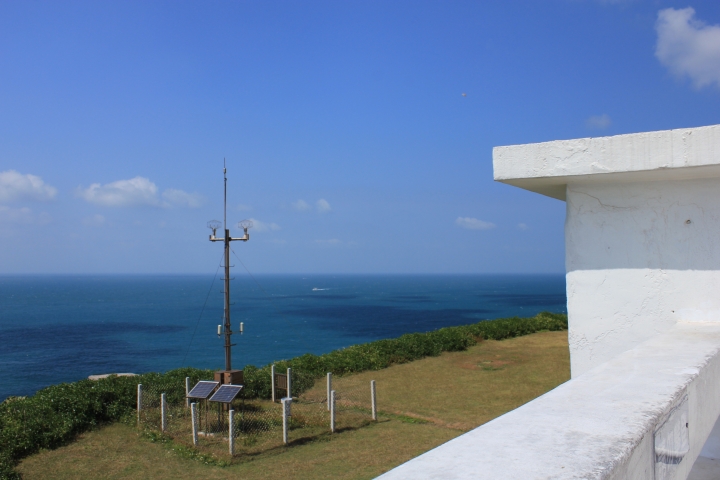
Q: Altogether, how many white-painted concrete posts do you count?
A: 11